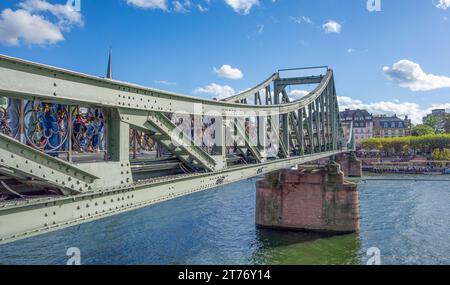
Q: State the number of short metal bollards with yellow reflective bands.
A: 0